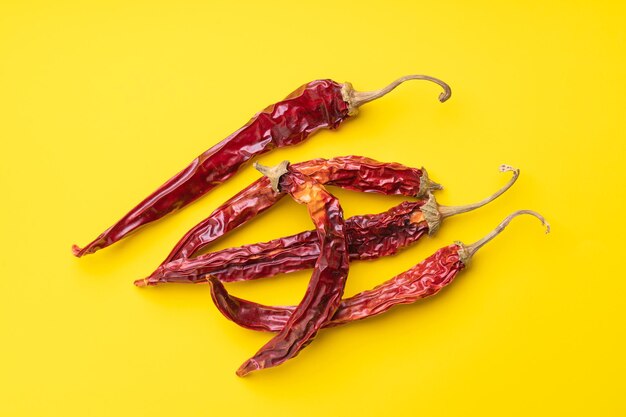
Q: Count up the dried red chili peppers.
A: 5